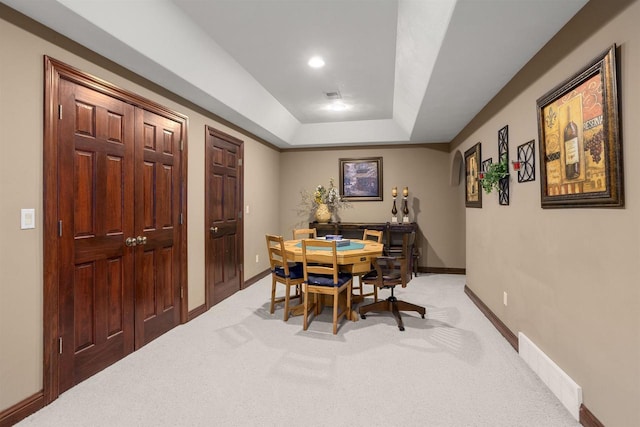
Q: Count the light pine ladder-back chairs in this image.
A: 4